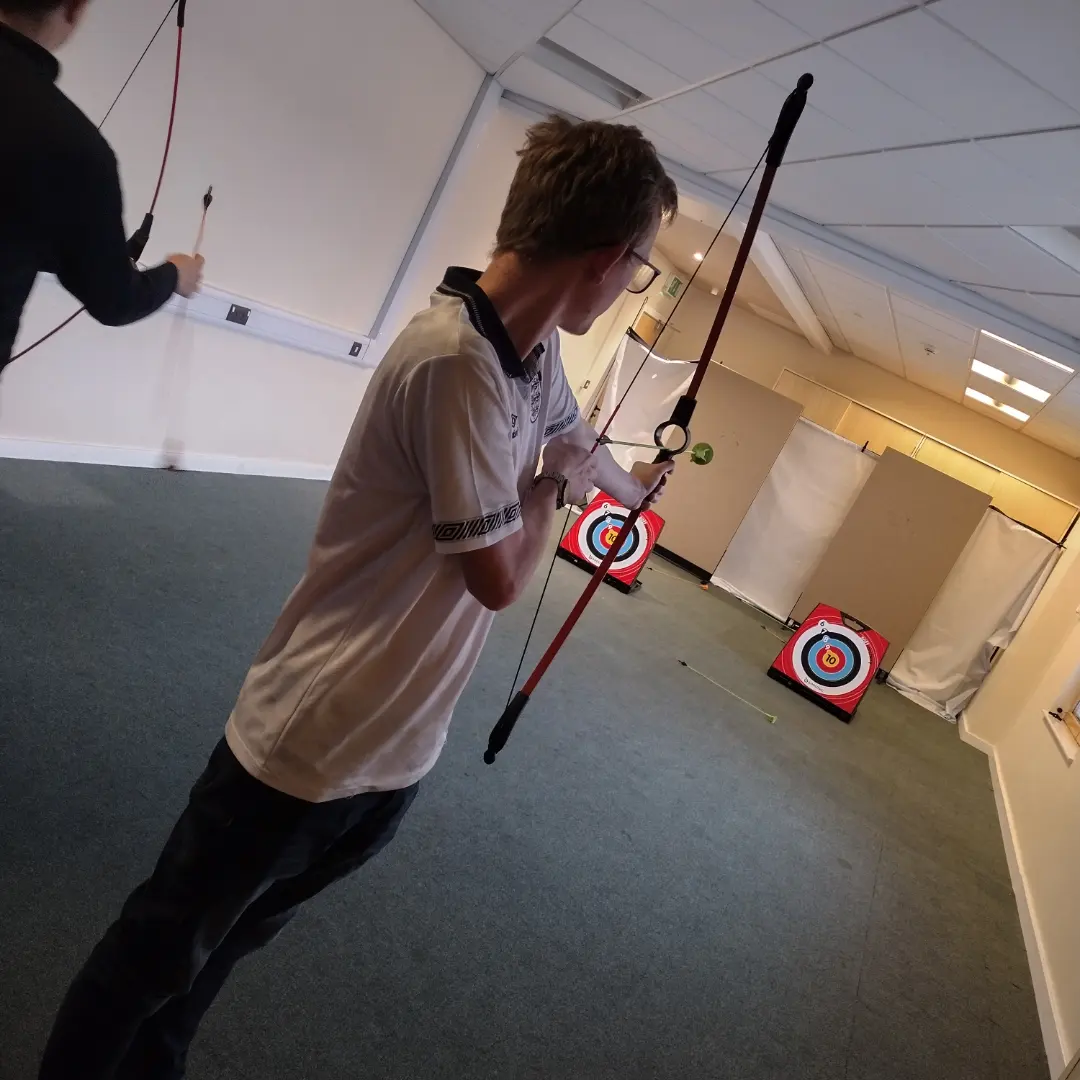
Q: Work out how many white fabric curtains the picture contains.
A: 3